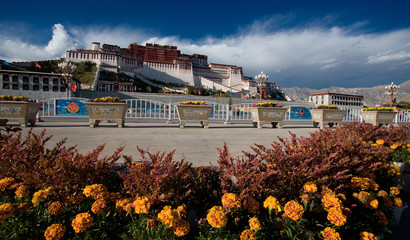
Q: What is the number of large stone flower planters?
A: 6